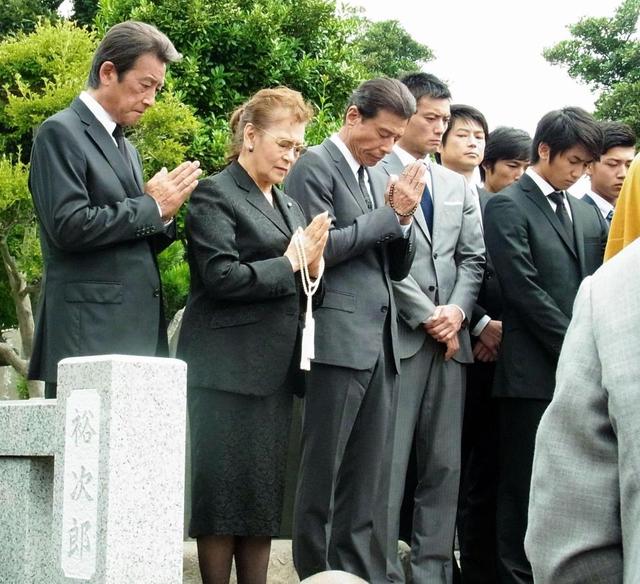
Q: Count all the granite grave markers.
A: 1